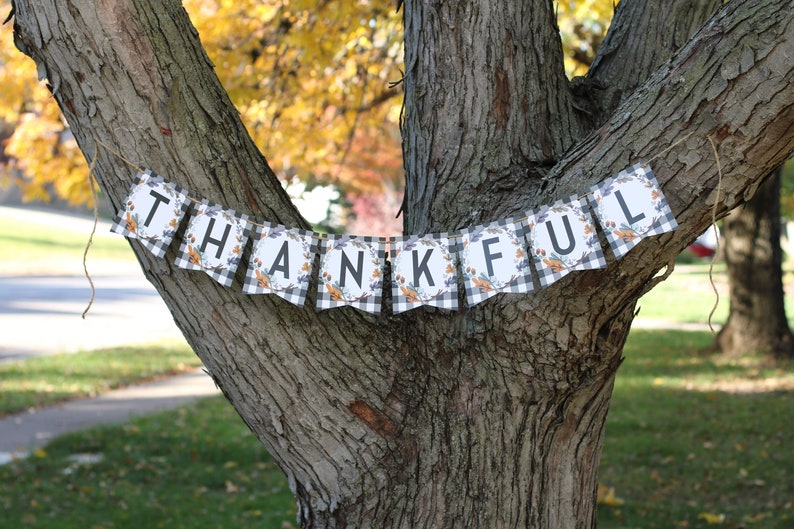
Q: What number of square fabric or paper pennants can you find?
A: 8